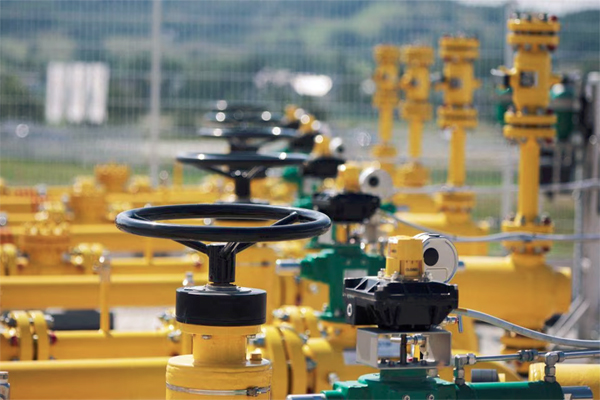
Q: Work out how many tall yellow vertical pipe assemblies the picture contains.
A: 4